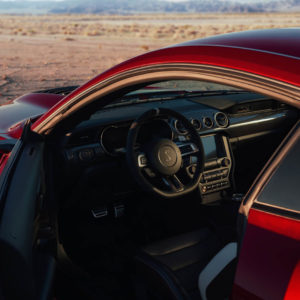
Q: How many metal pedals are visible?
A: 2